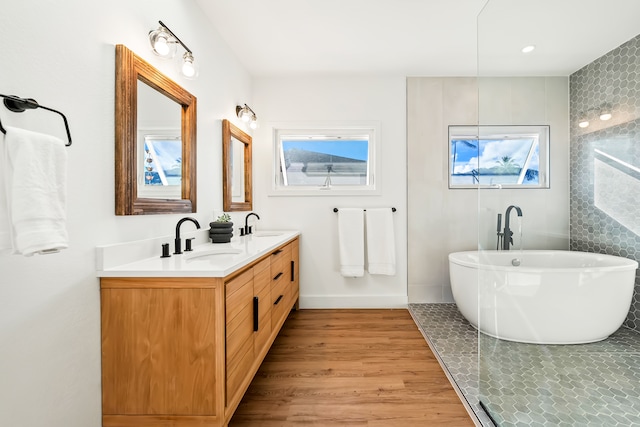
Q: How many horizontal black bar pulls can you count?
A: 3